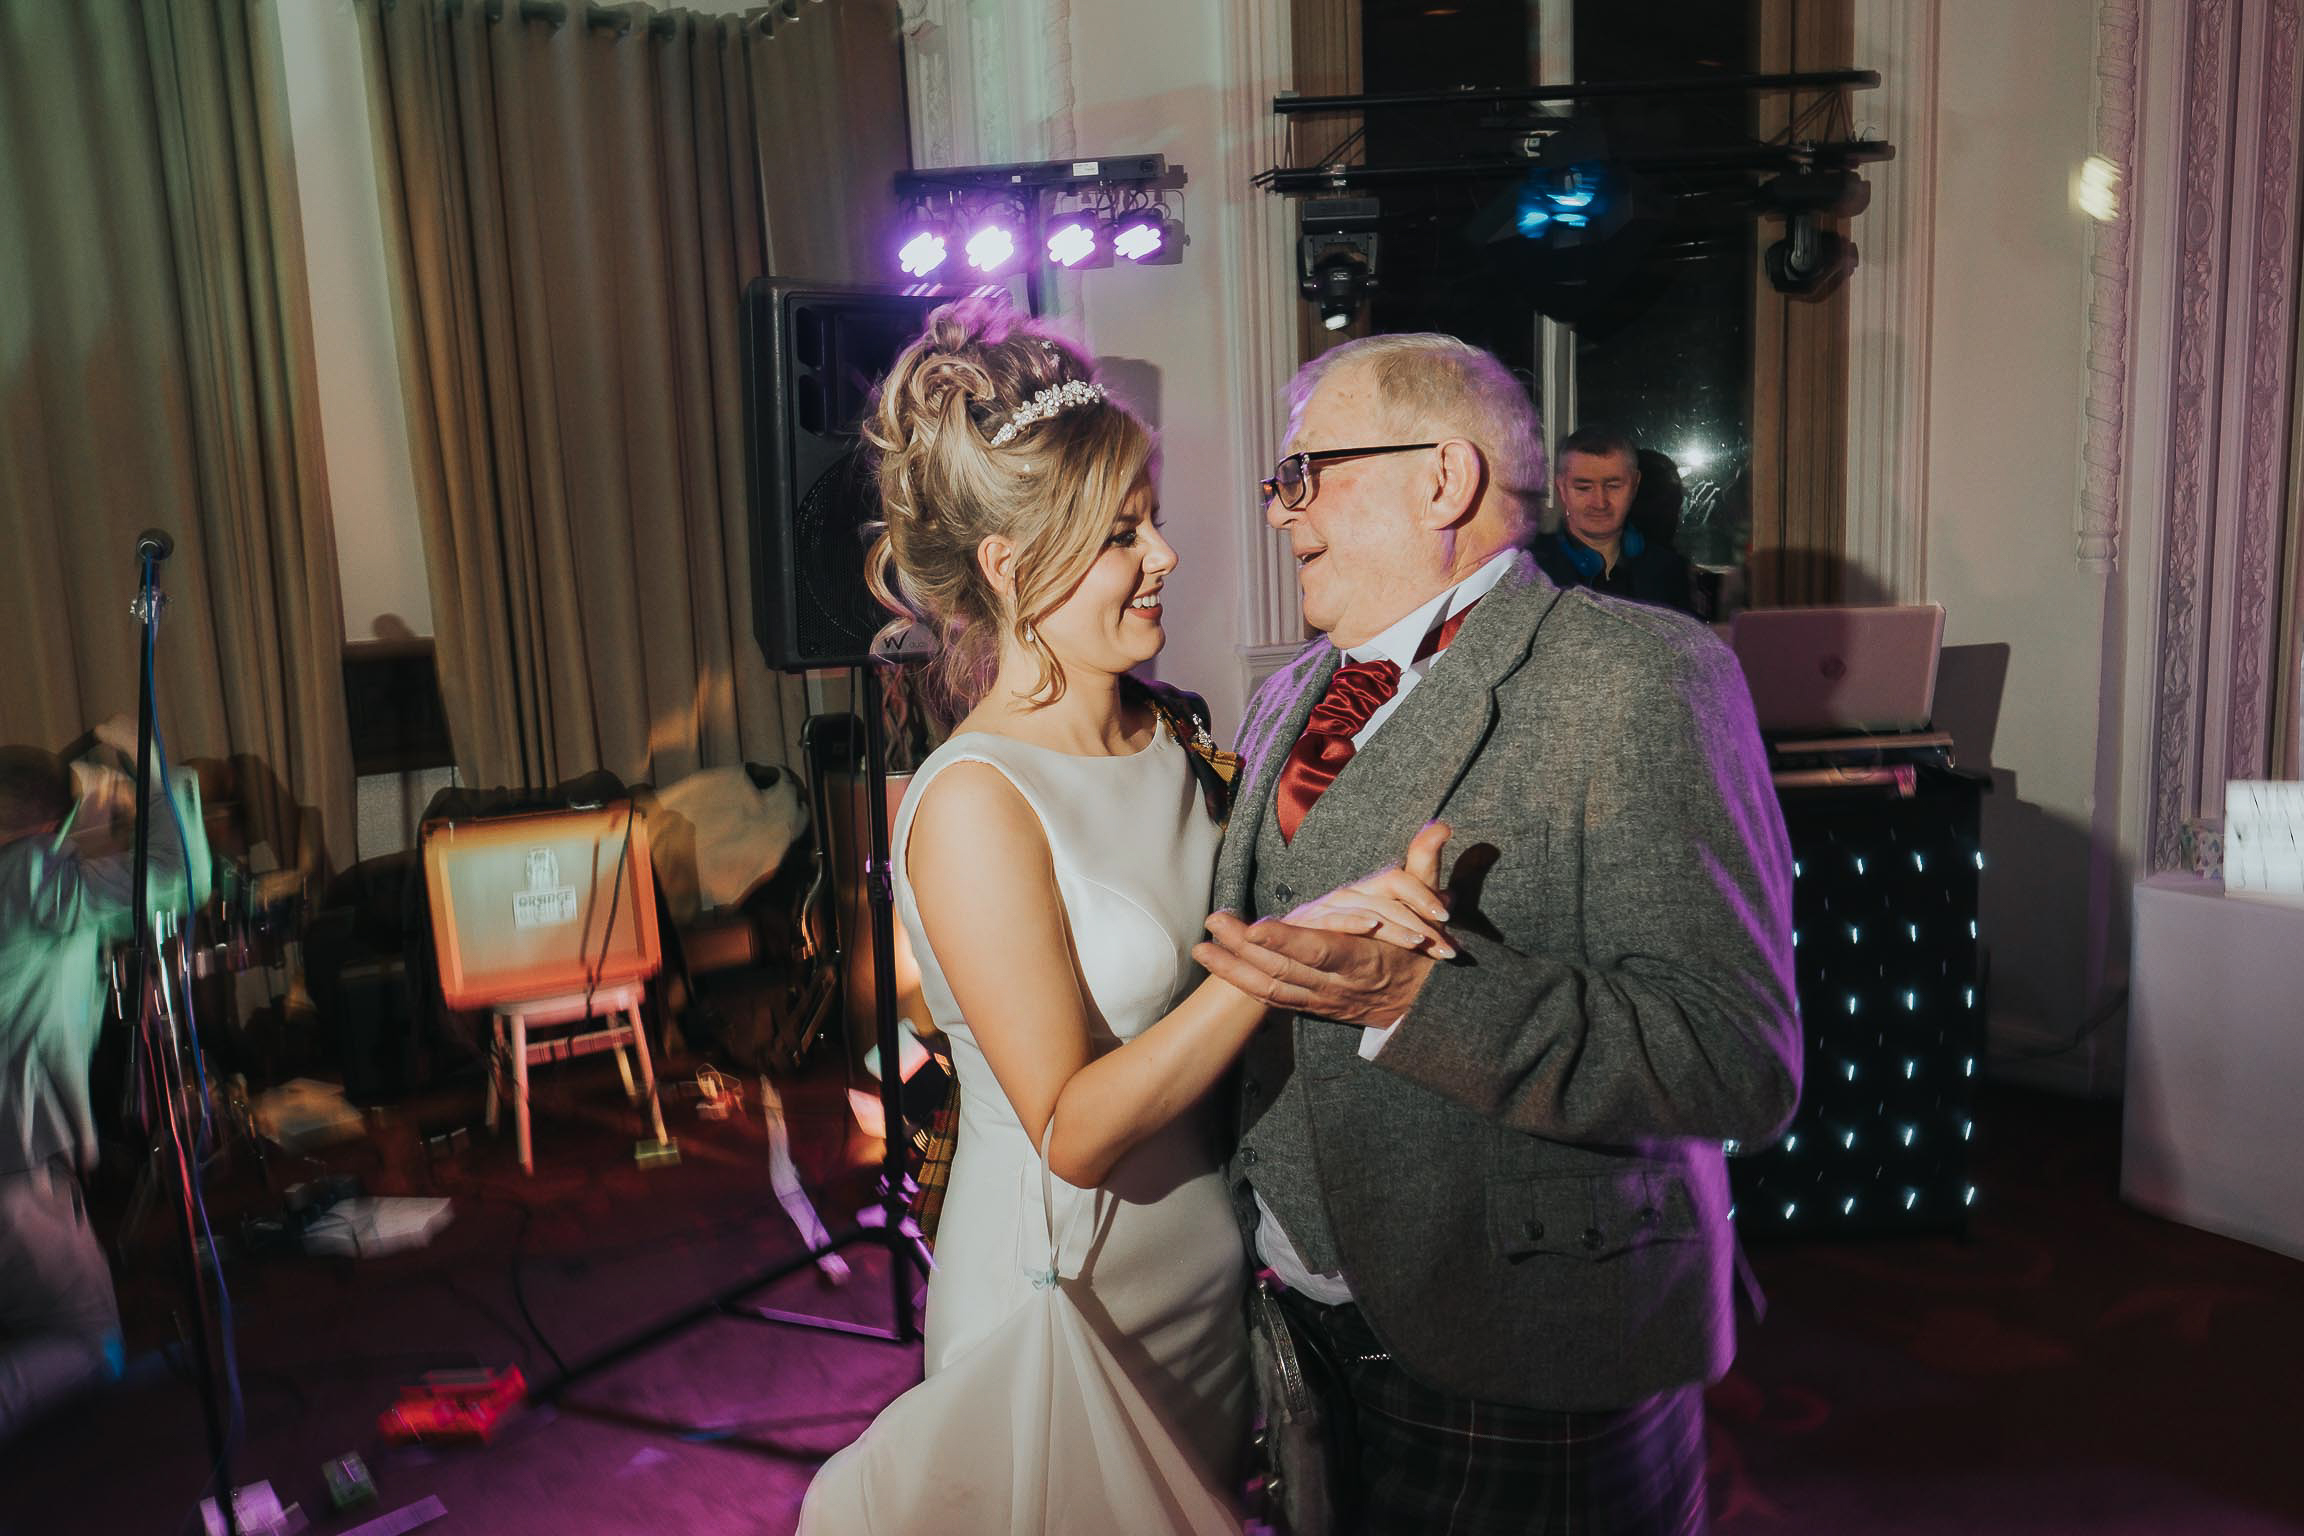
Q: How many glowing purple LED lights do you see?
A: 4